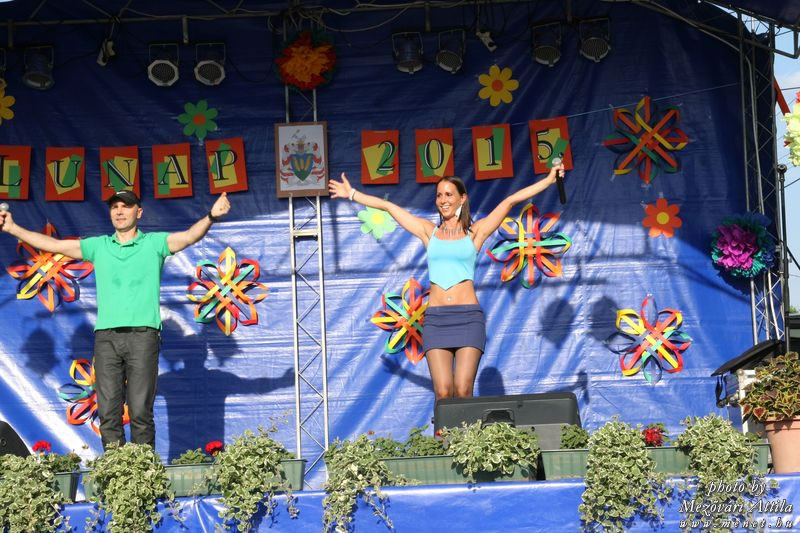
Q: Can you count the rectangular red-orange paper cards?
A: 9